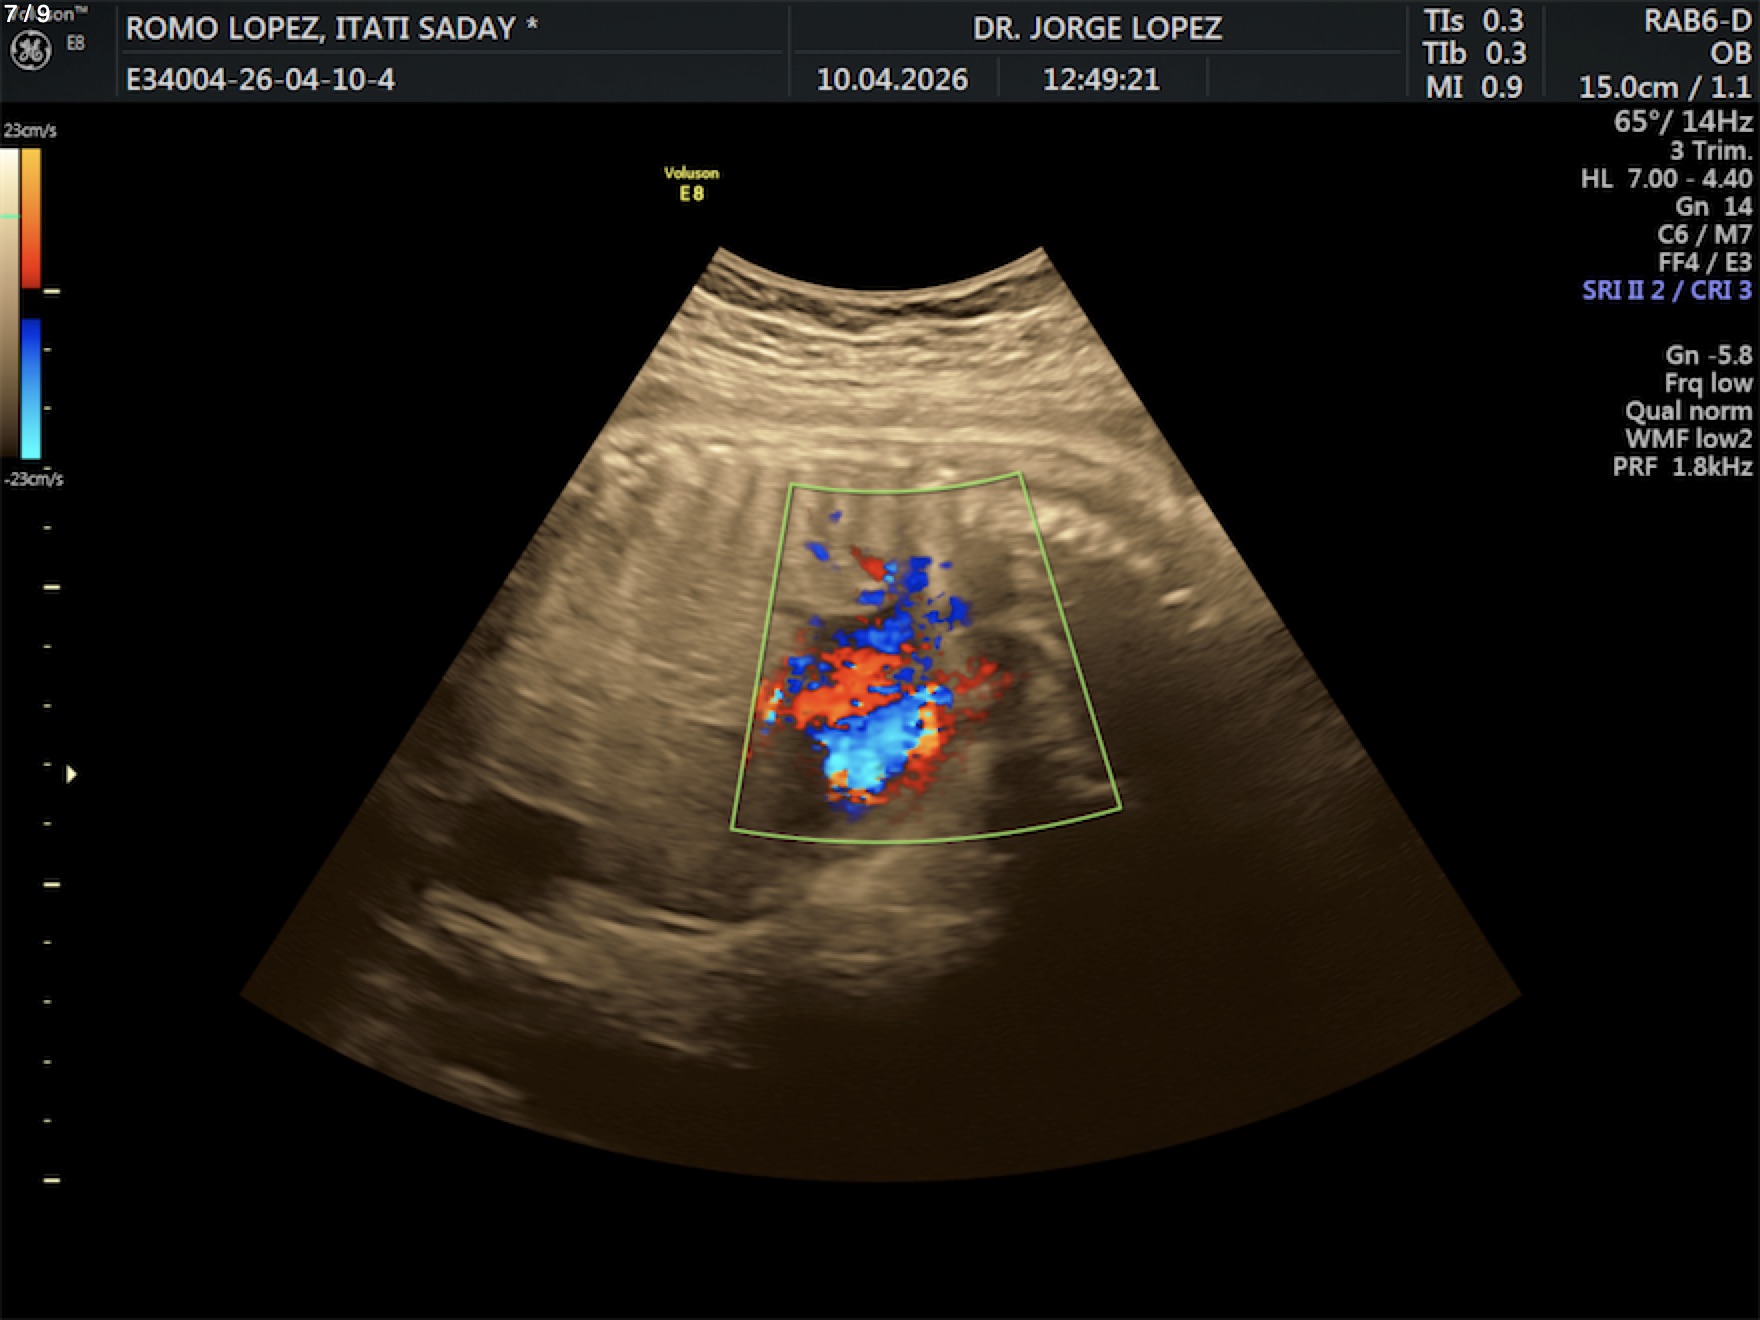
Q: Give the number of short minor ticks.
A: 12